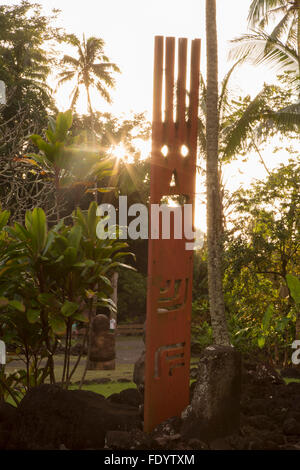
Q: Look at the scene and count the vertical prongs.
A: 4